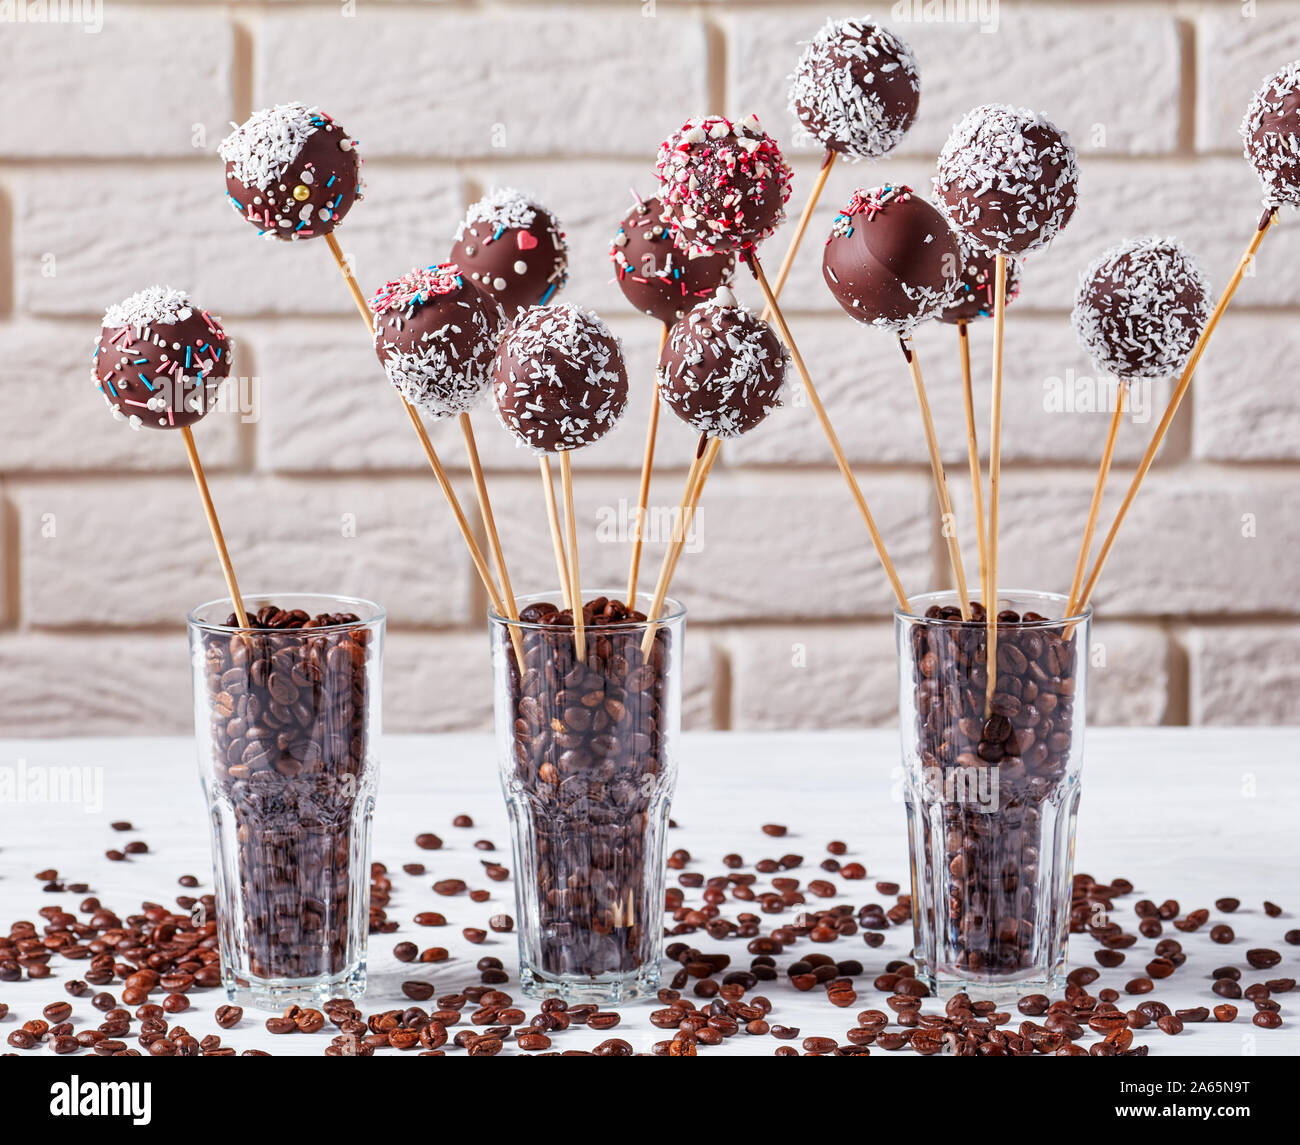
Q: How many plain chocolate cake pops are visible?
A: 0